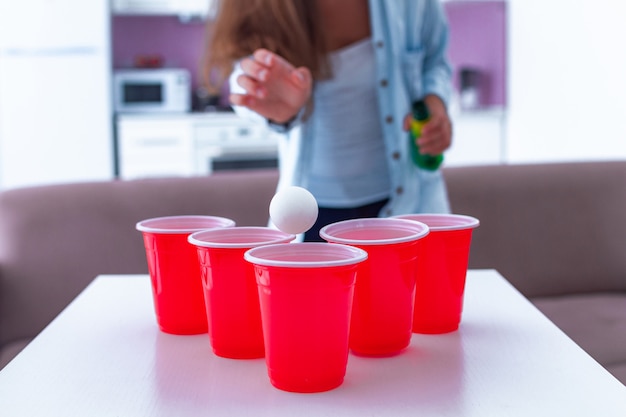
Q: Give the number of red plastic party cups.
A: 5